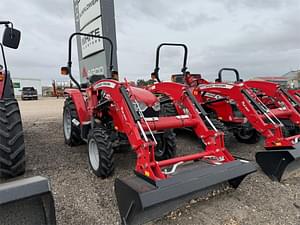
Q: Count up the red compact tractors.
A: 3